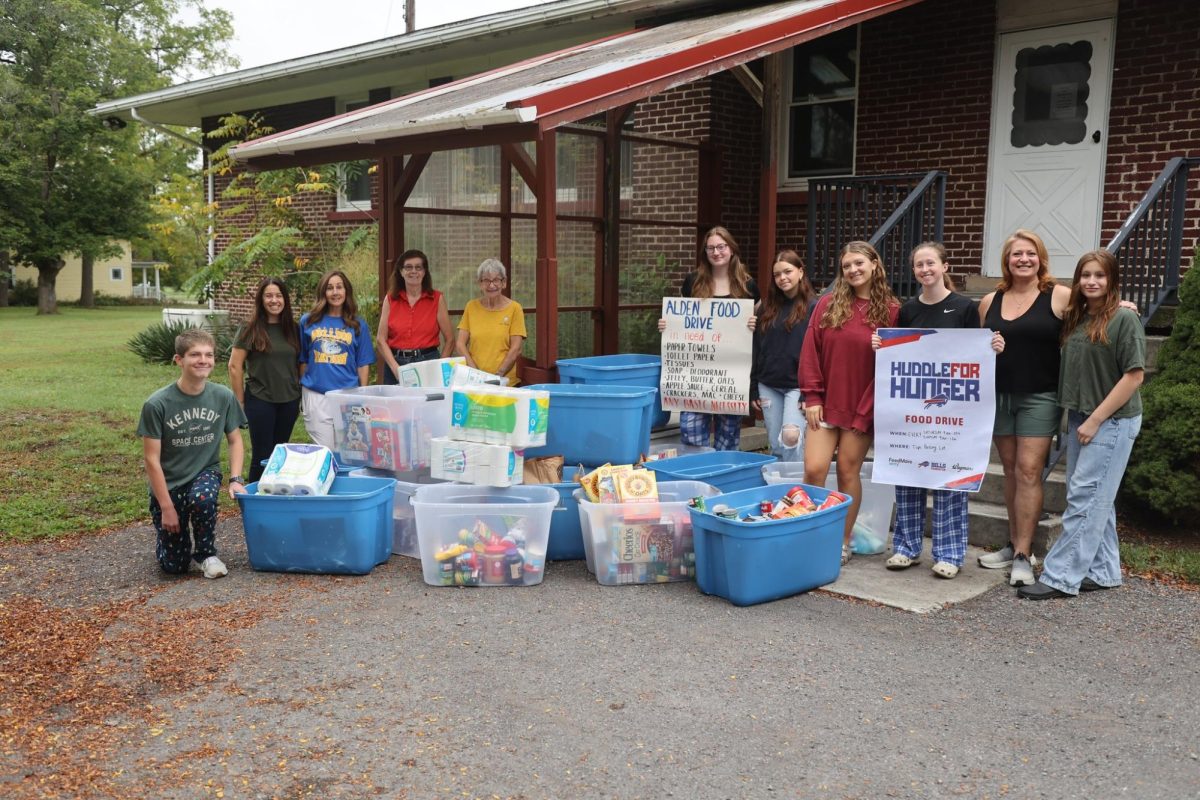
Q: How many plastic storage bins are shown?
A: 13